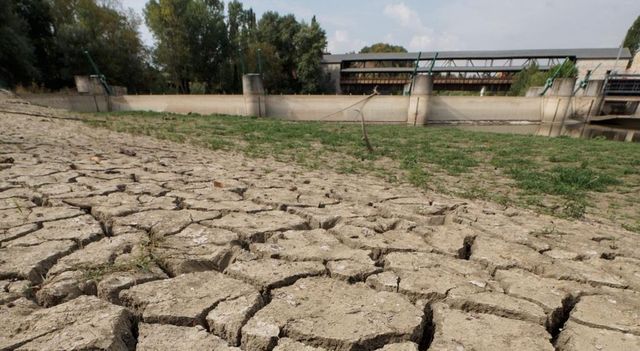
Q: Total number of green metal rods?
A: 7